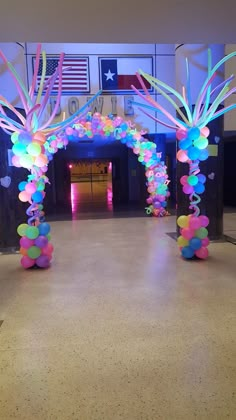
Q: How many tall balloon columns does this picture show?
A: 2